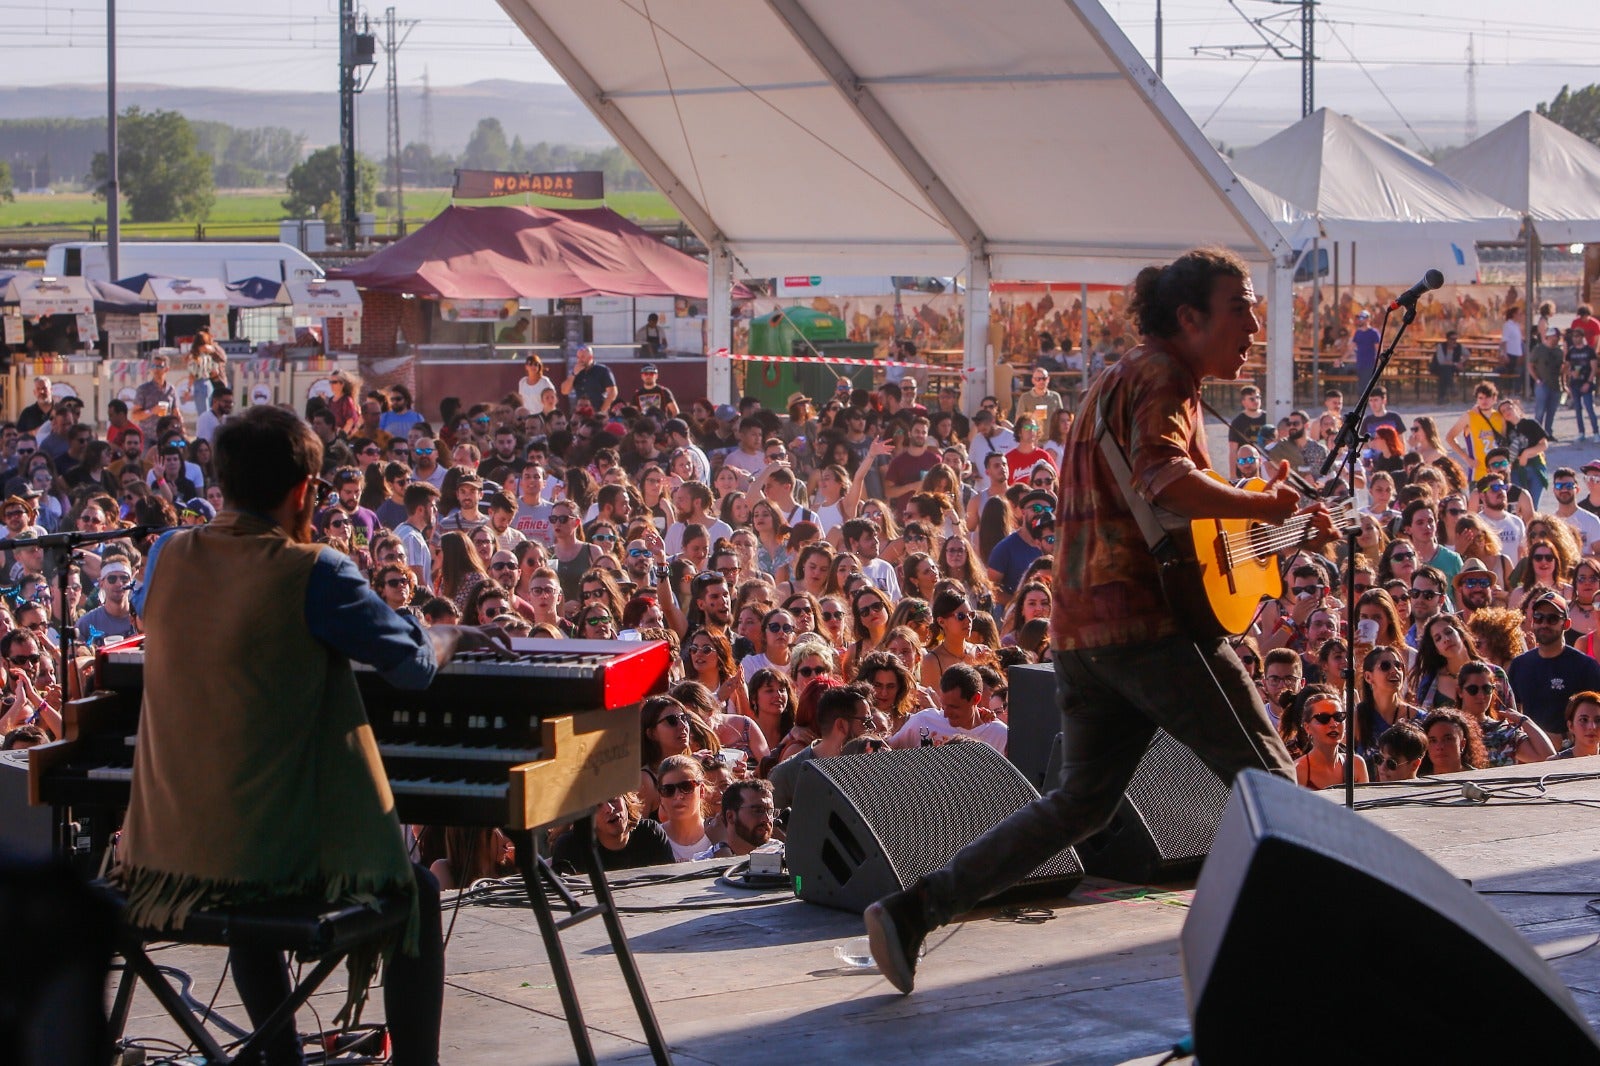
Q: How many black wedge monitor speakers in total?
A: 3